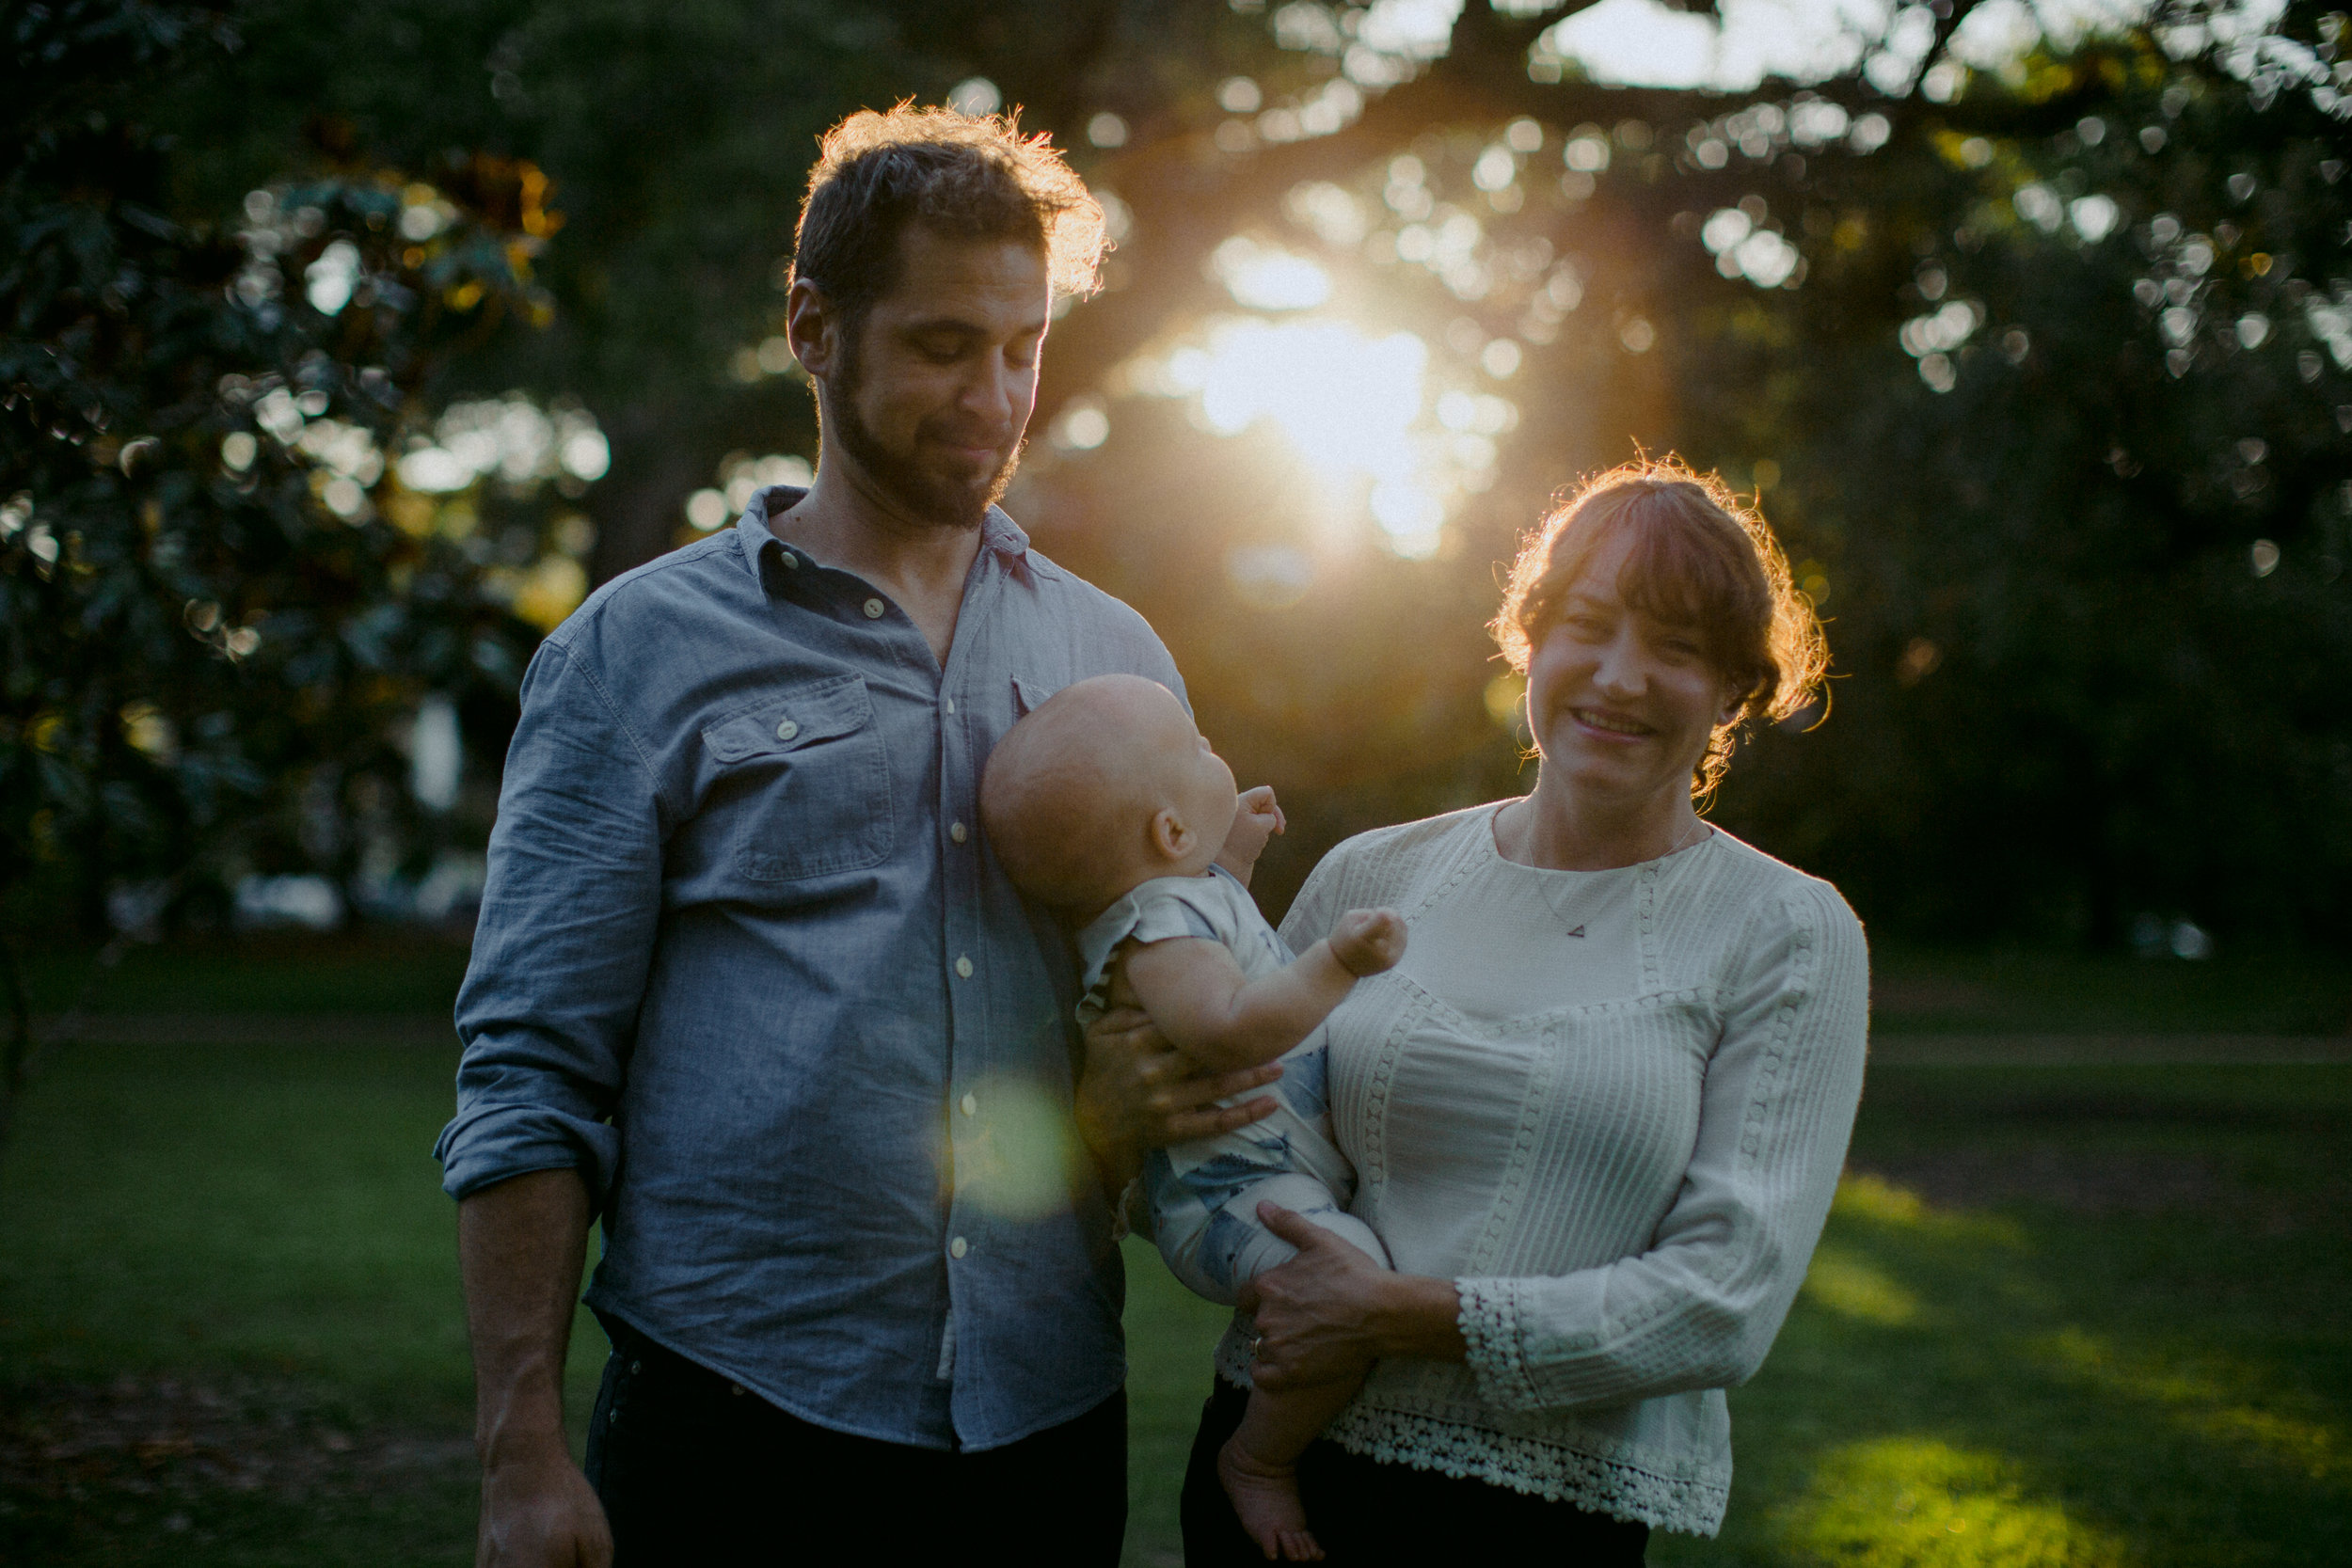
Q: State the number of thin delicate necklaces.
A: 1